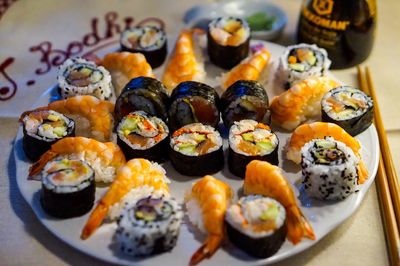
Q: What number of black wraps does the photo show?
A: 12